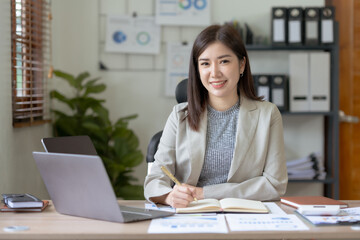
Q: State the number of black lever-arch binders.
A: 6